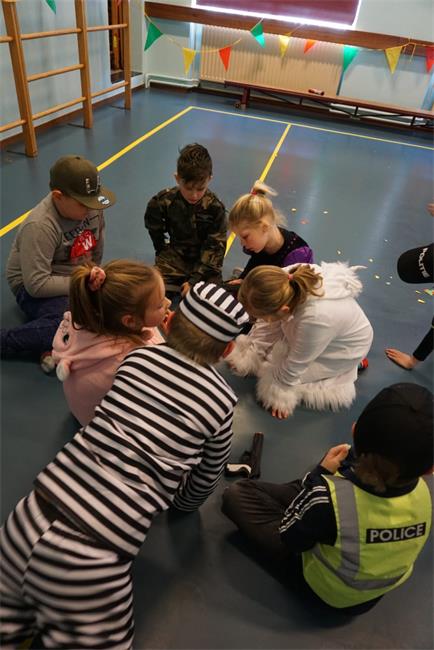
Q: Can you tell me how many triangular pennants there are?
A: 10